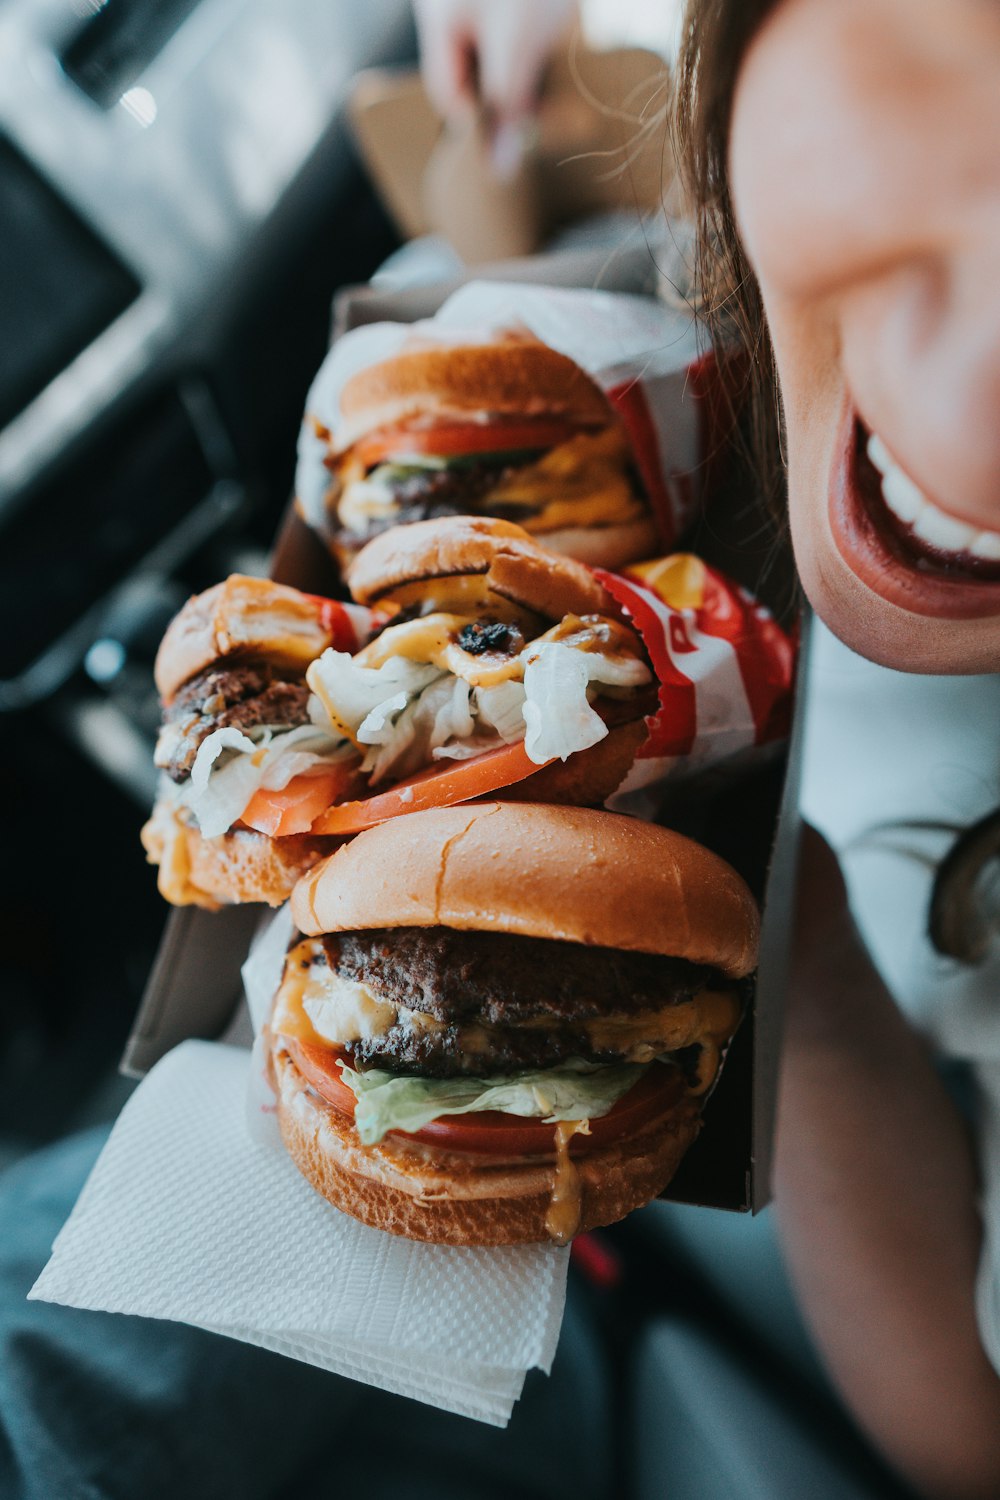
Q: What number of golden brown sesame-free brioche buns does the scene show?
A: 4